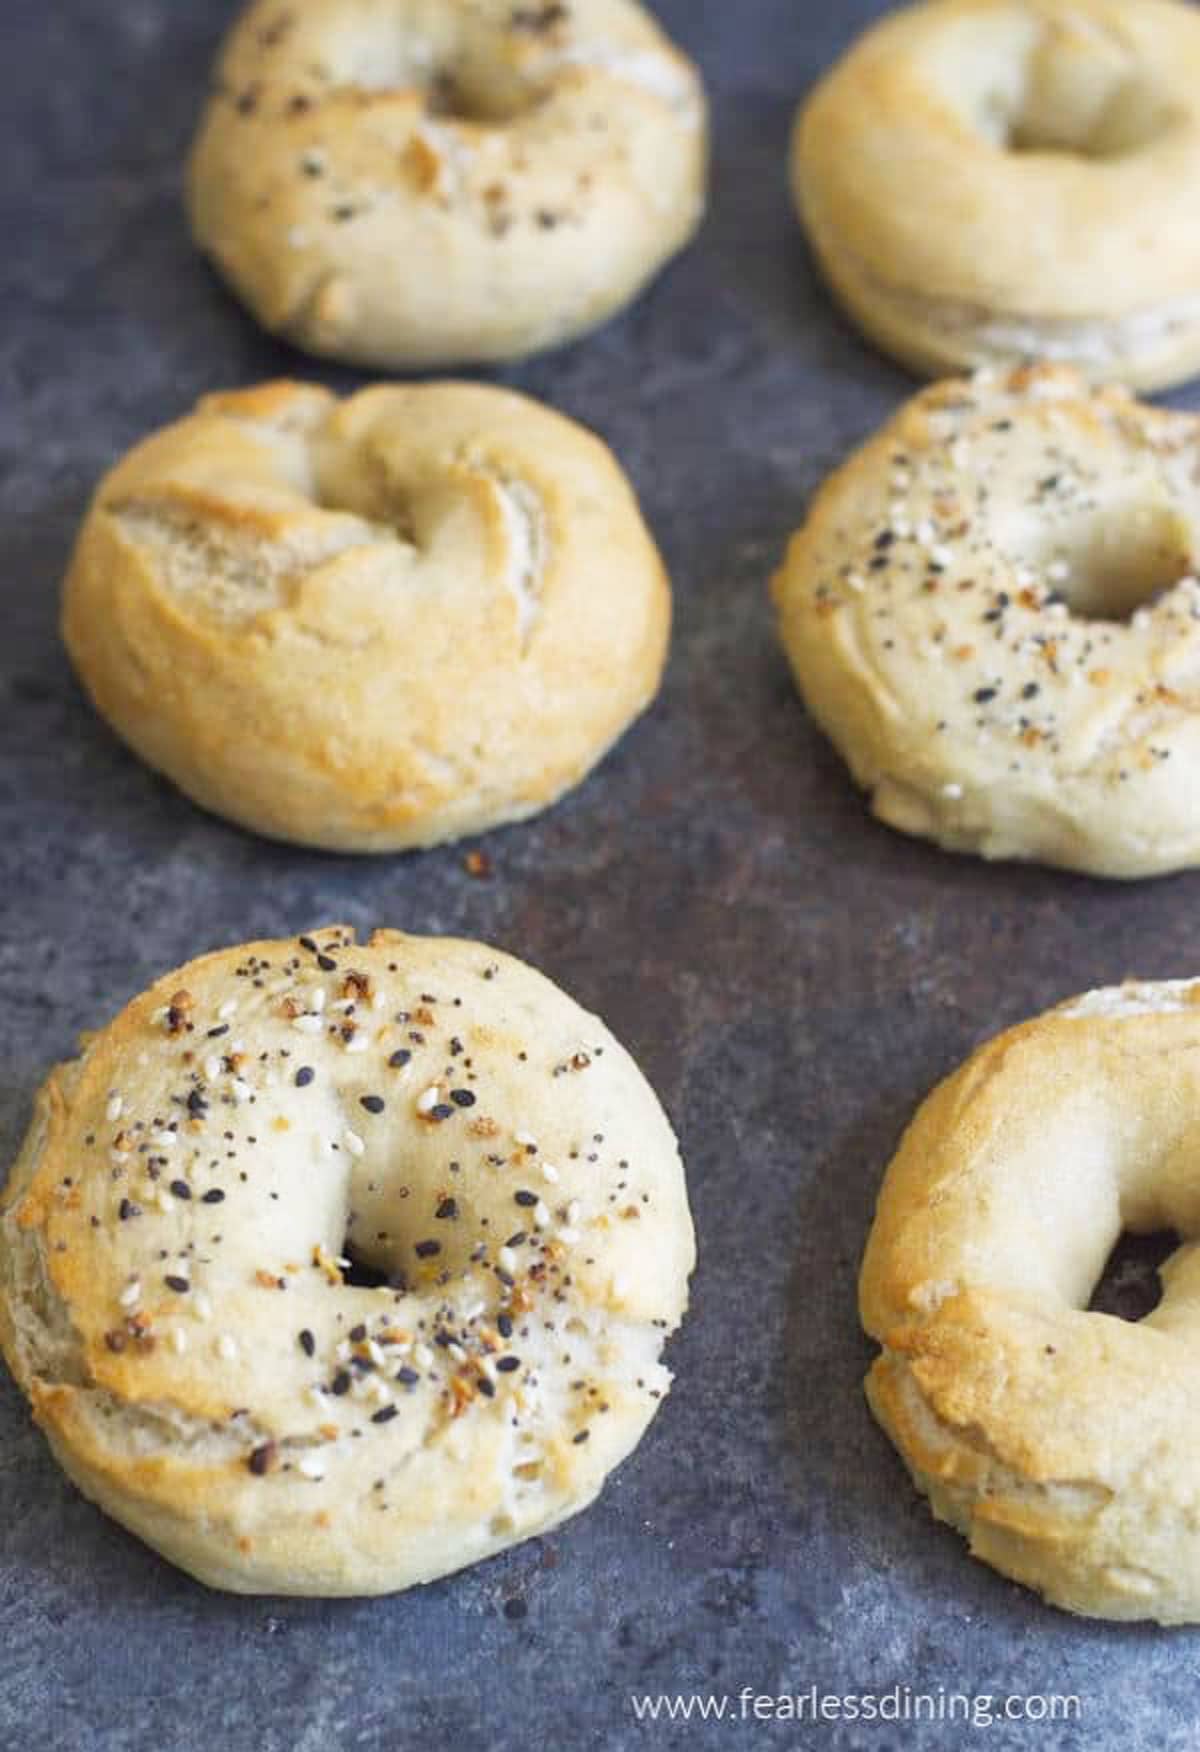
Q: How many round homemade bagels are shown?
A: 6